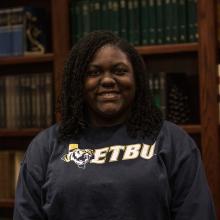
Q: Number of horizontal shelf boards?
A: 5